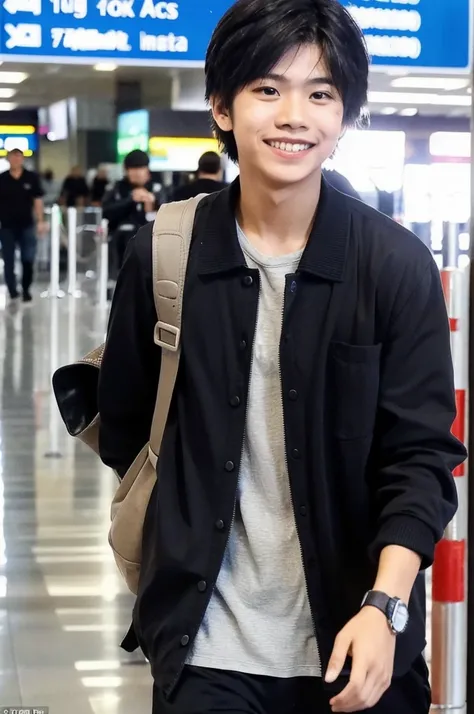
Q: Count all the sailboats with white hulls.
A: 0